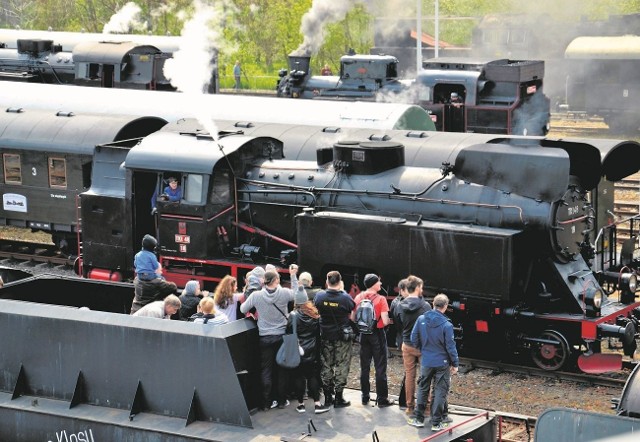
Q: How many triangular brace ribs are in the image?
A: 4